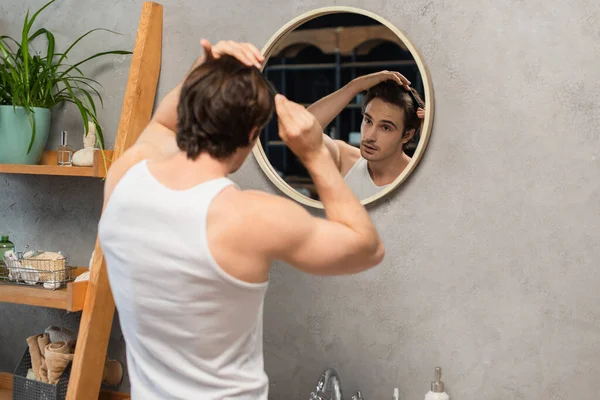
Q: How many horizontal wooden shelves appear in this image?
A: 3